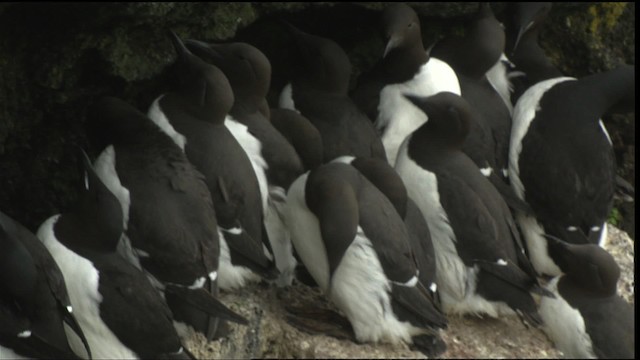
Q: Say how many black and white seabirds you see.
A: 15